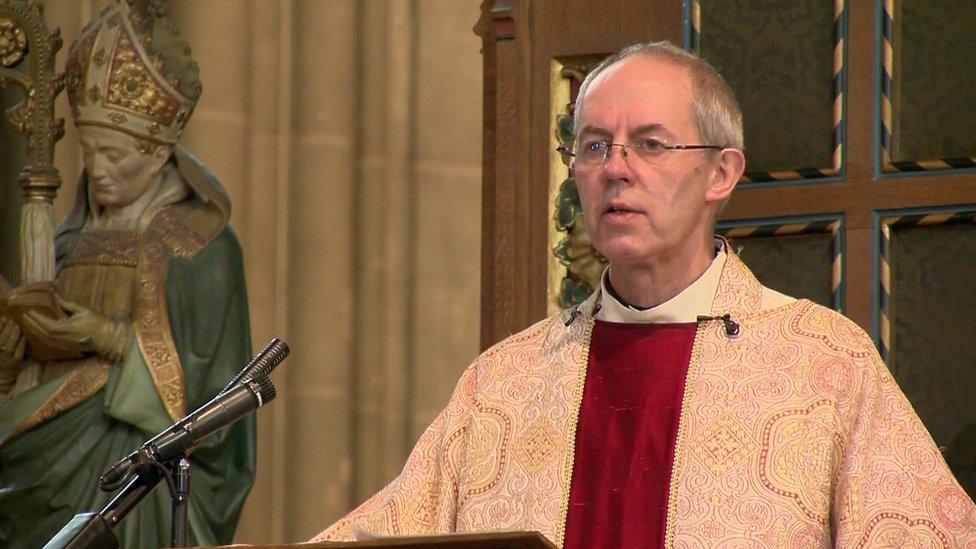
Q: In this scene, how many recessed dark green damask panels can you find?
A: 4